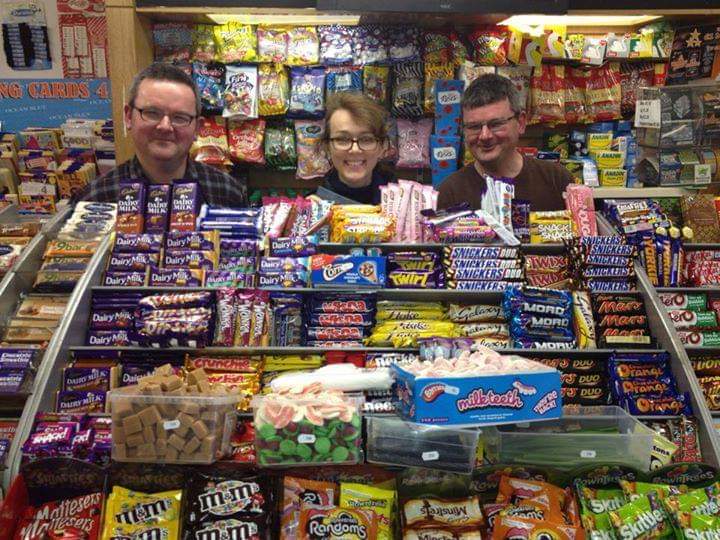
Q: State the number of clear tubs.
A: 4